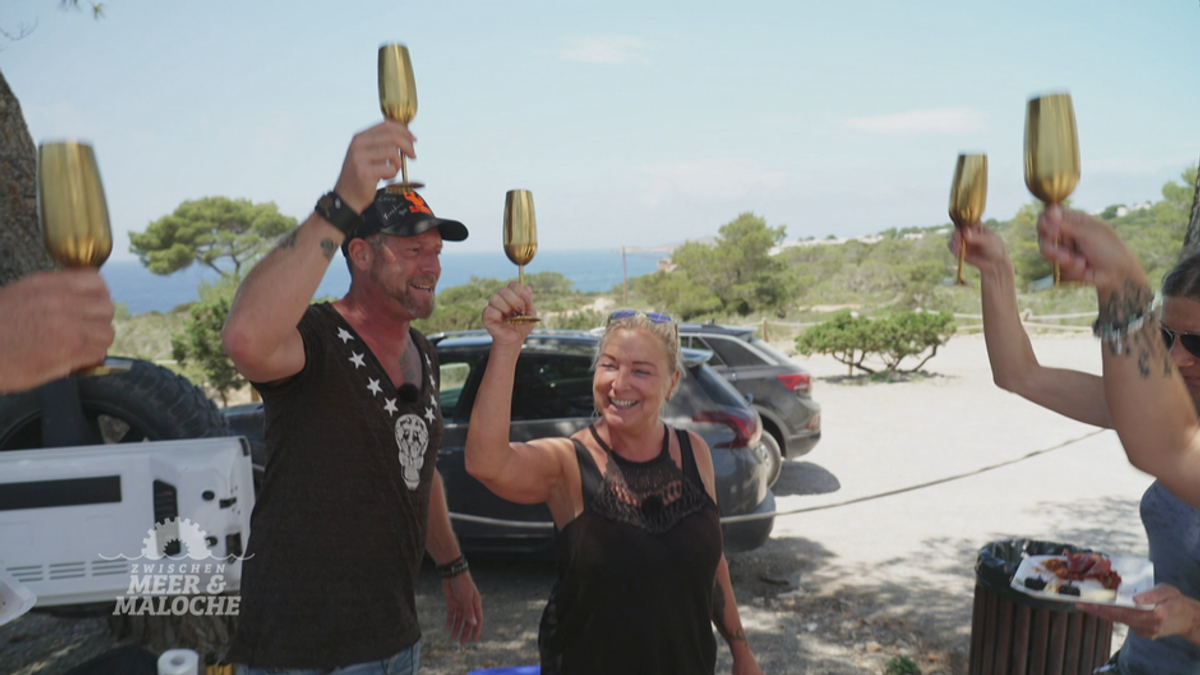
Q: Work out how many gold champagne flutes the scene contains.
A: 5